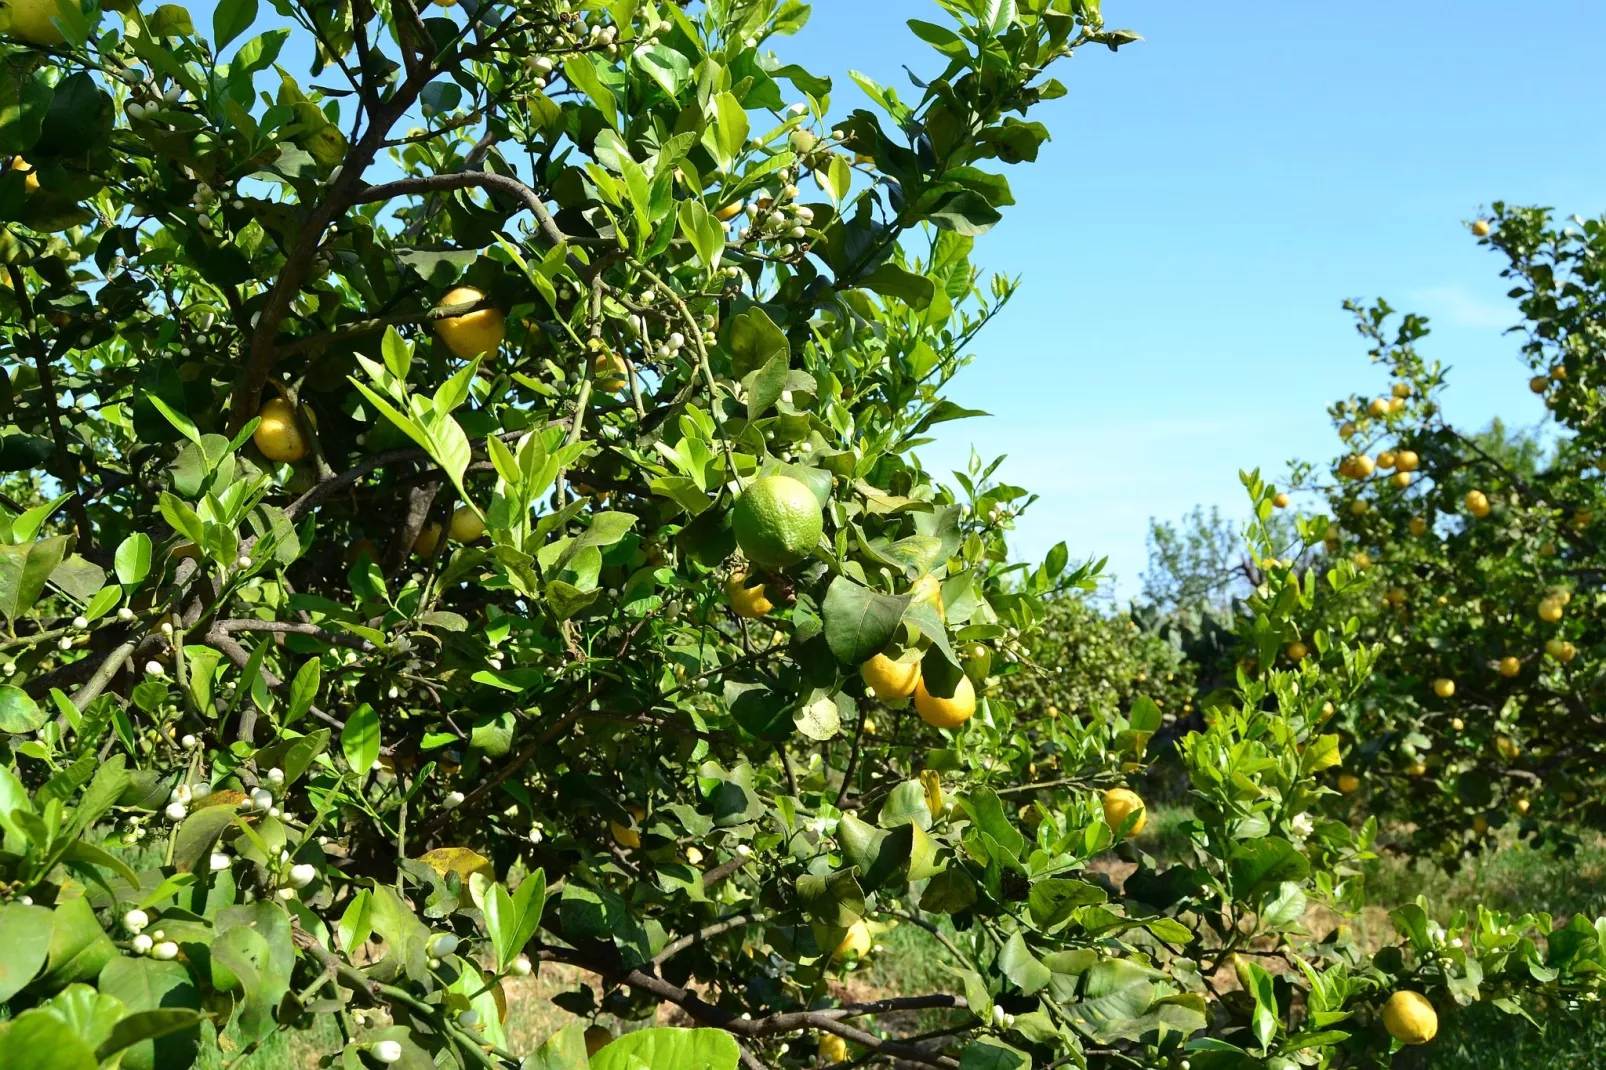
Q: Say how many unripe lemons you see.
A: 1